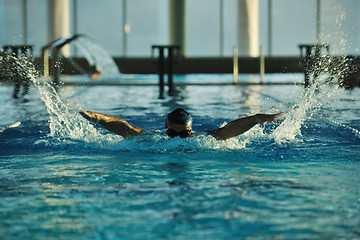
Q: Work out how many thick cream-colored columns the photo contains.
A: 2